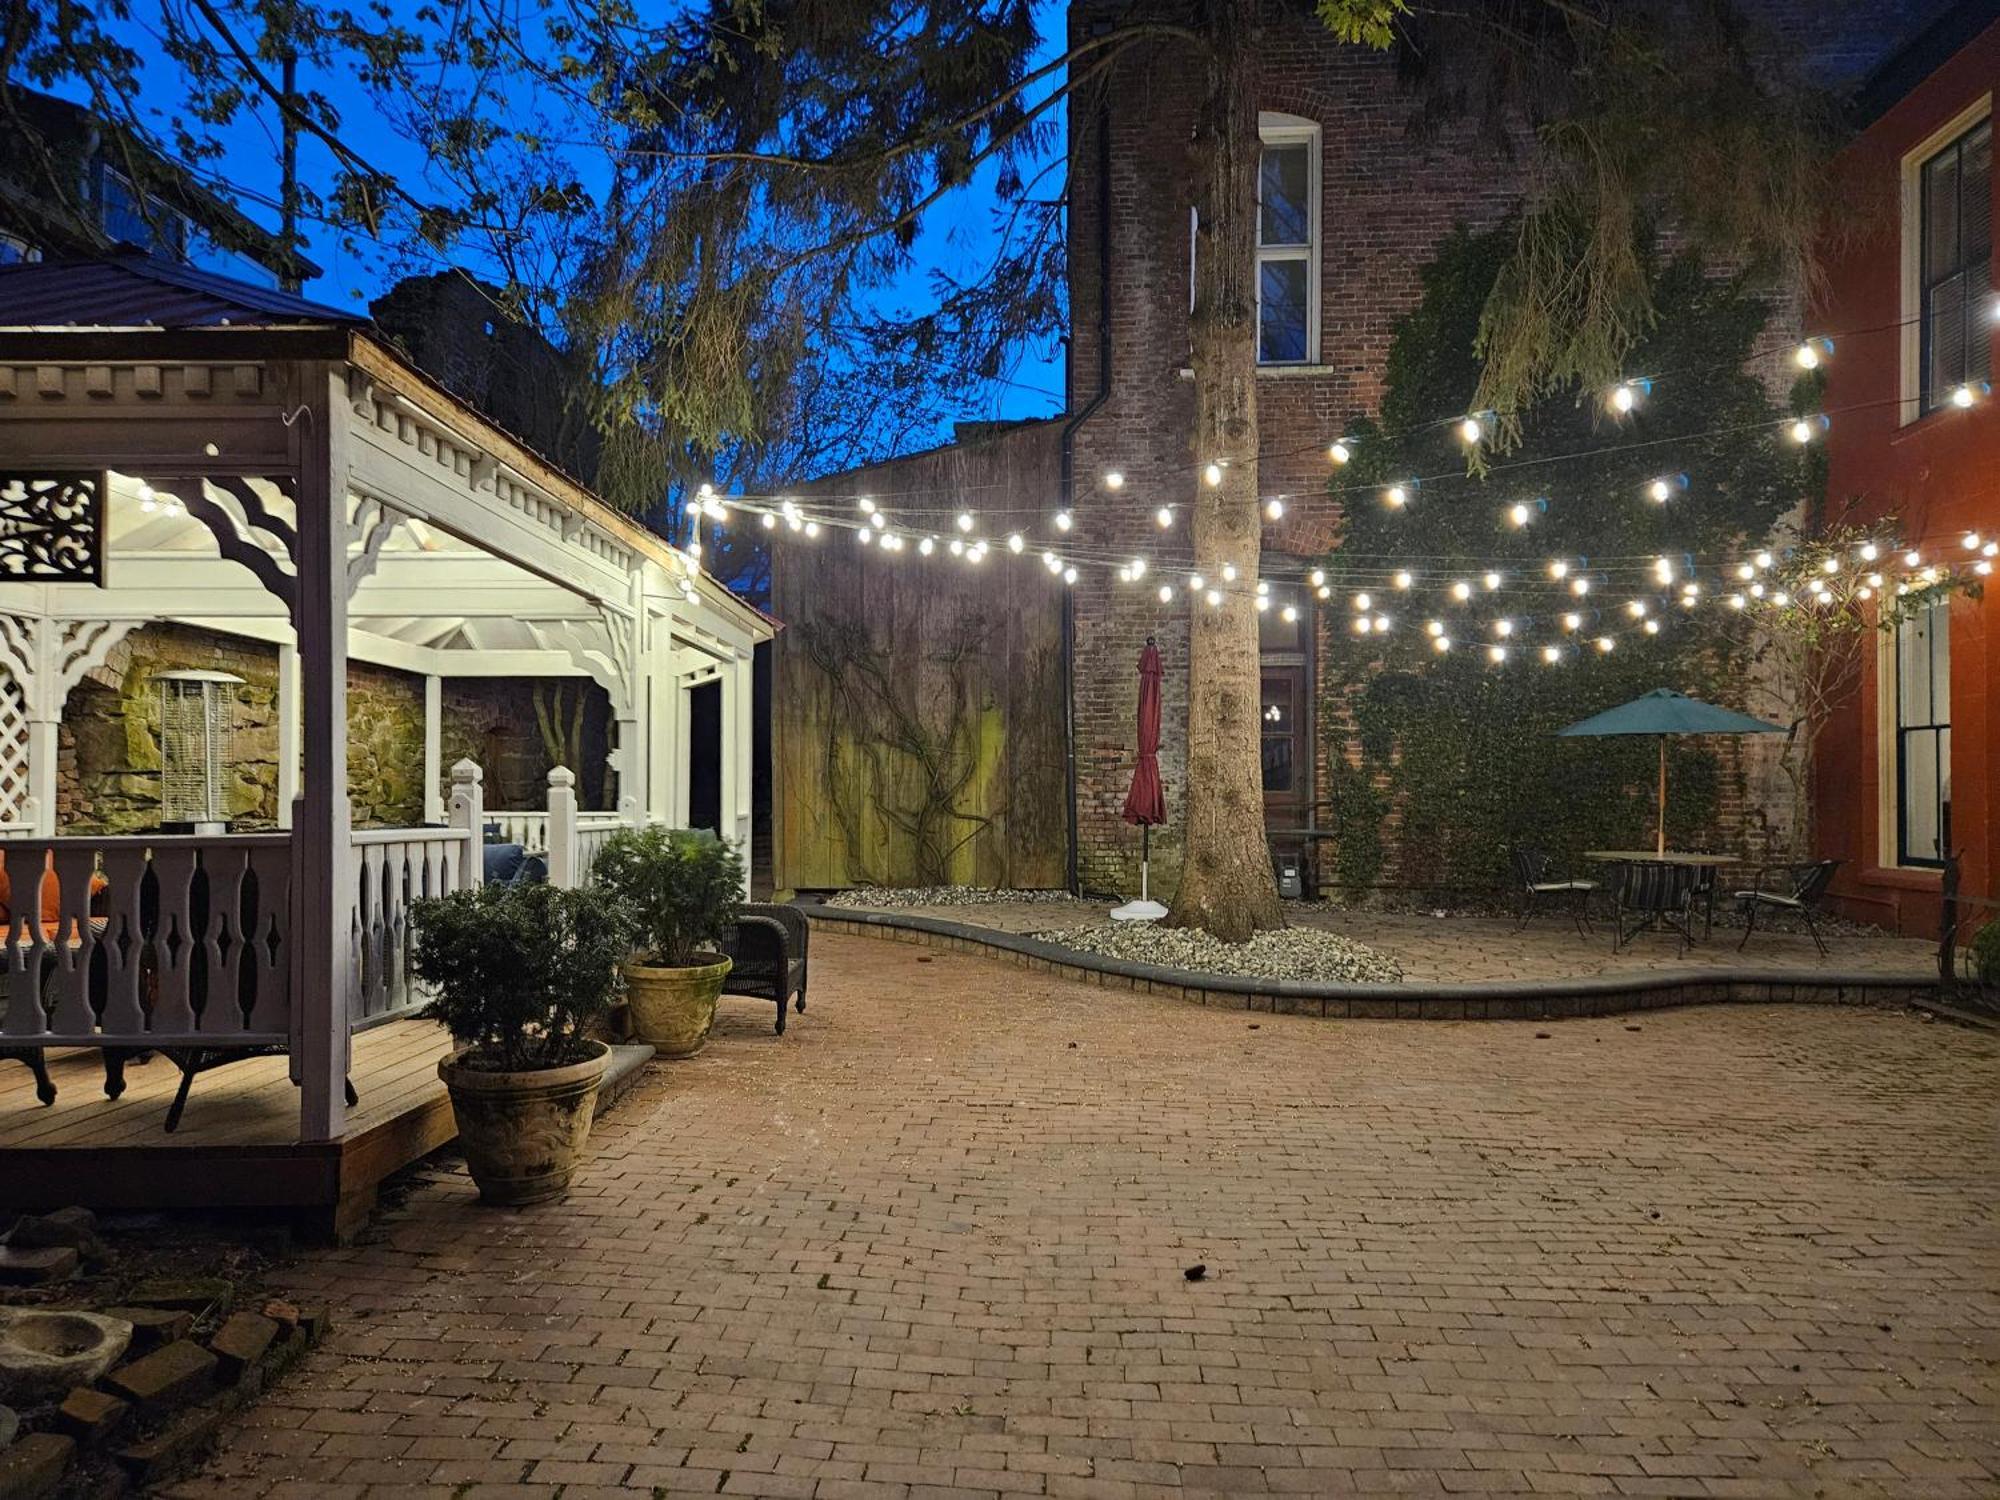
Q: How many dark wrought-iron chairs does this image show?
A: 4